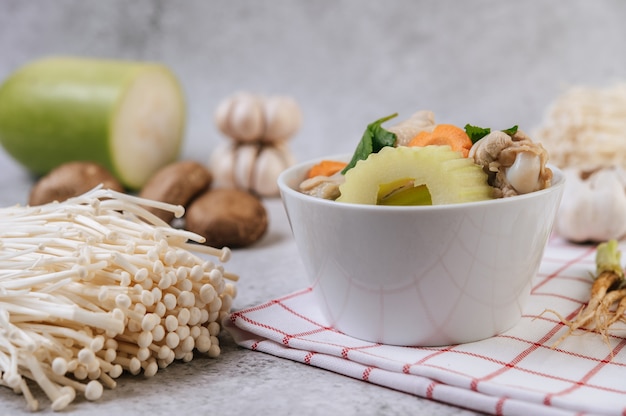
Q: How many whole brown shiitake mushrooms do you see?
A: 3